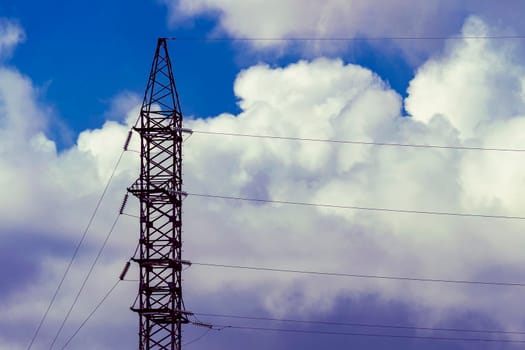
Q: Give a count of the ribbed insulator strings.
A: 8